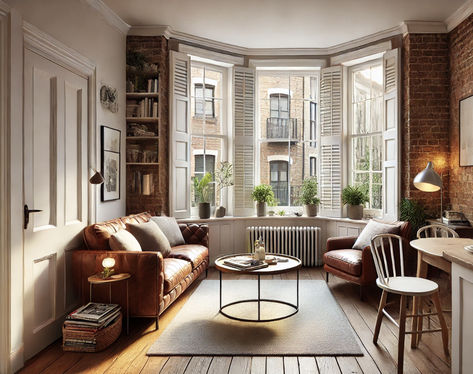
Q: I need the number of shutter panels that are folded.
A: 4